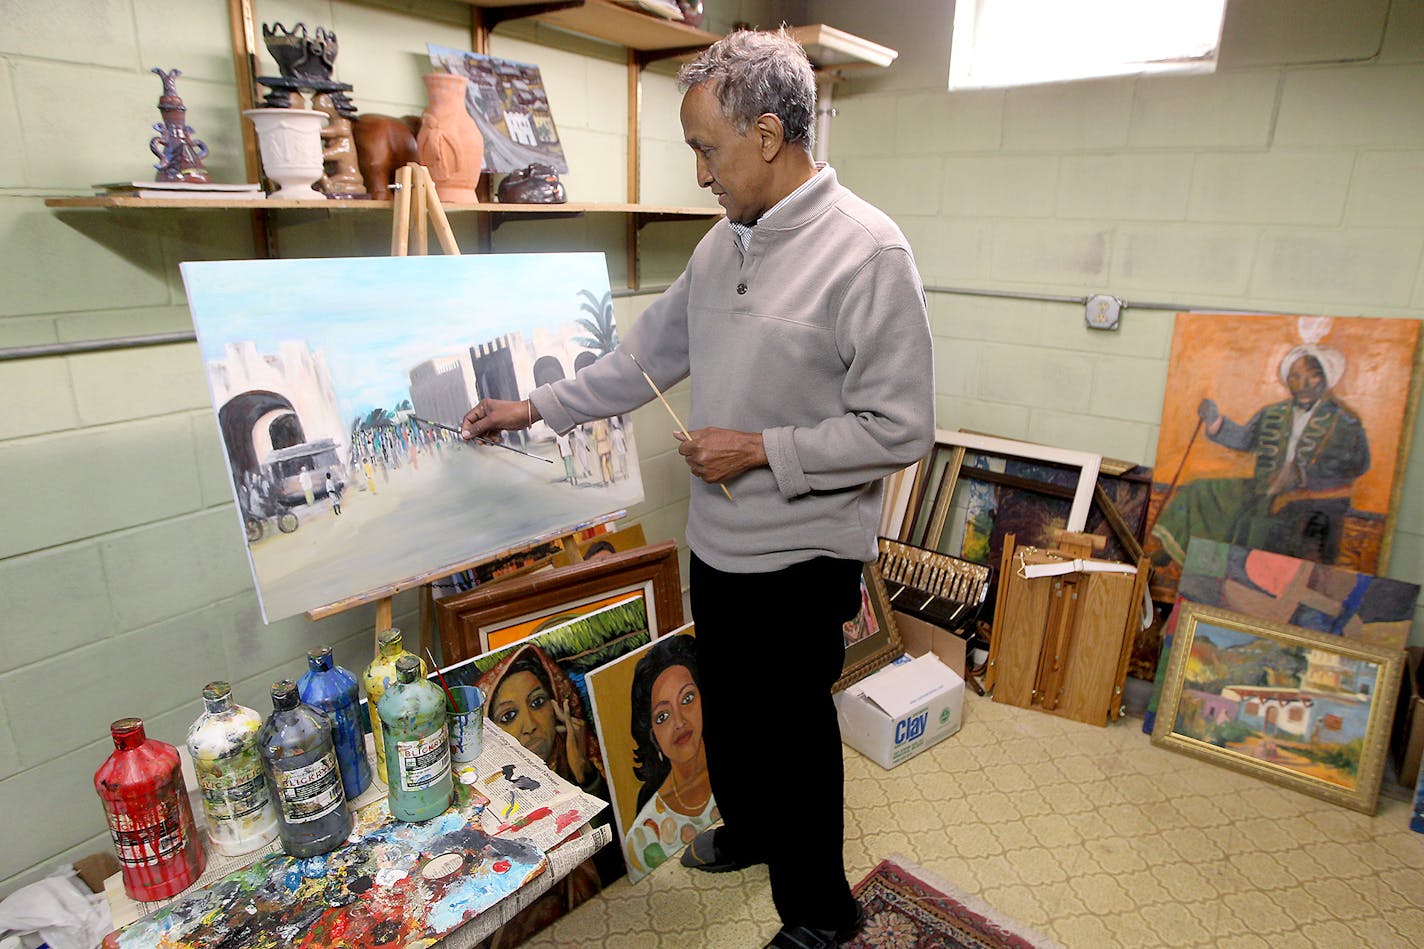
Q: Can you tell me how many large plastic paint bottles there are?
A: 6